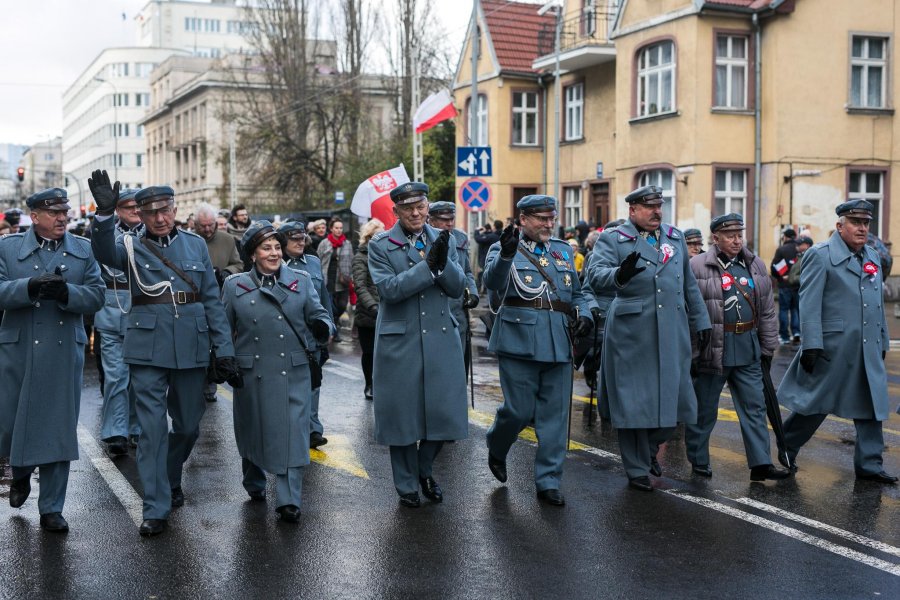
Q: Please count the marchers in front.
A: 8